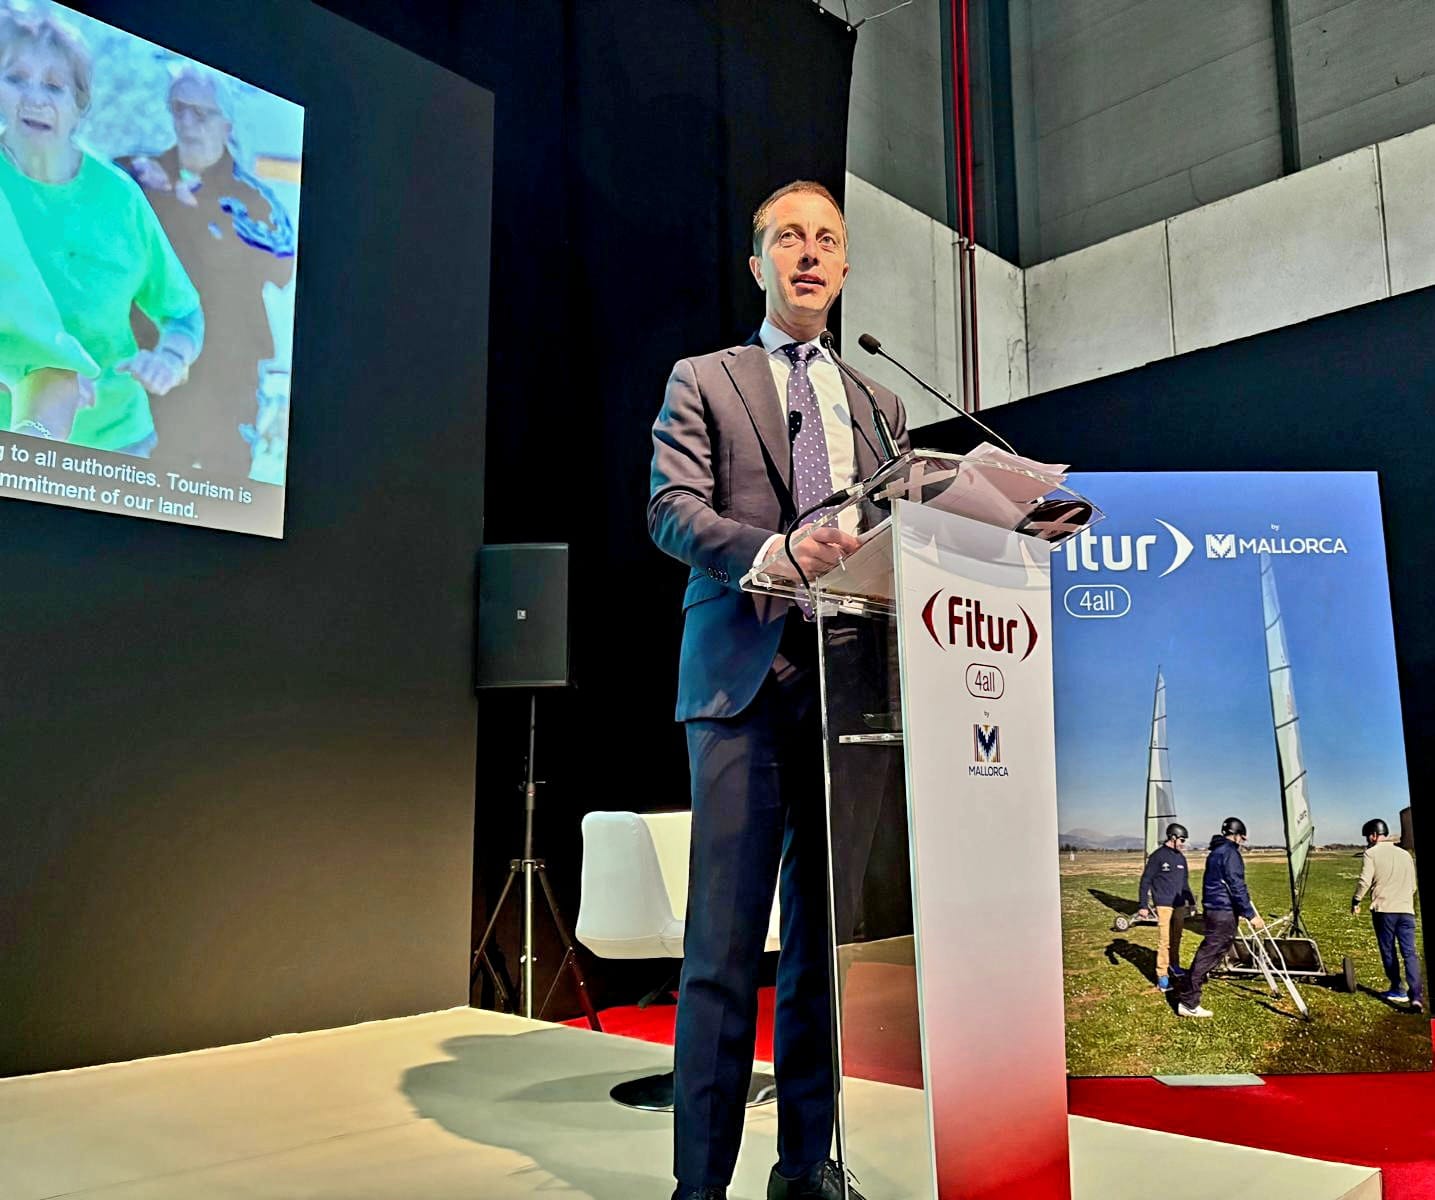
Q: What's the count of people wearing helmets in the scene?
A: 3